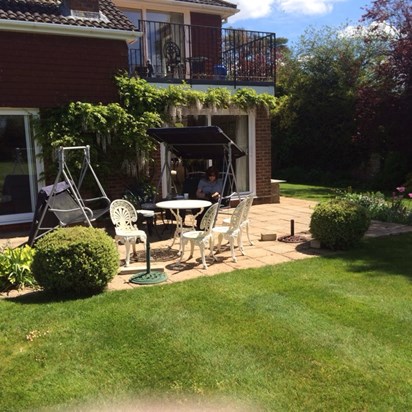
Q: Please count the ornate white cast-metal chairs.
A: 4